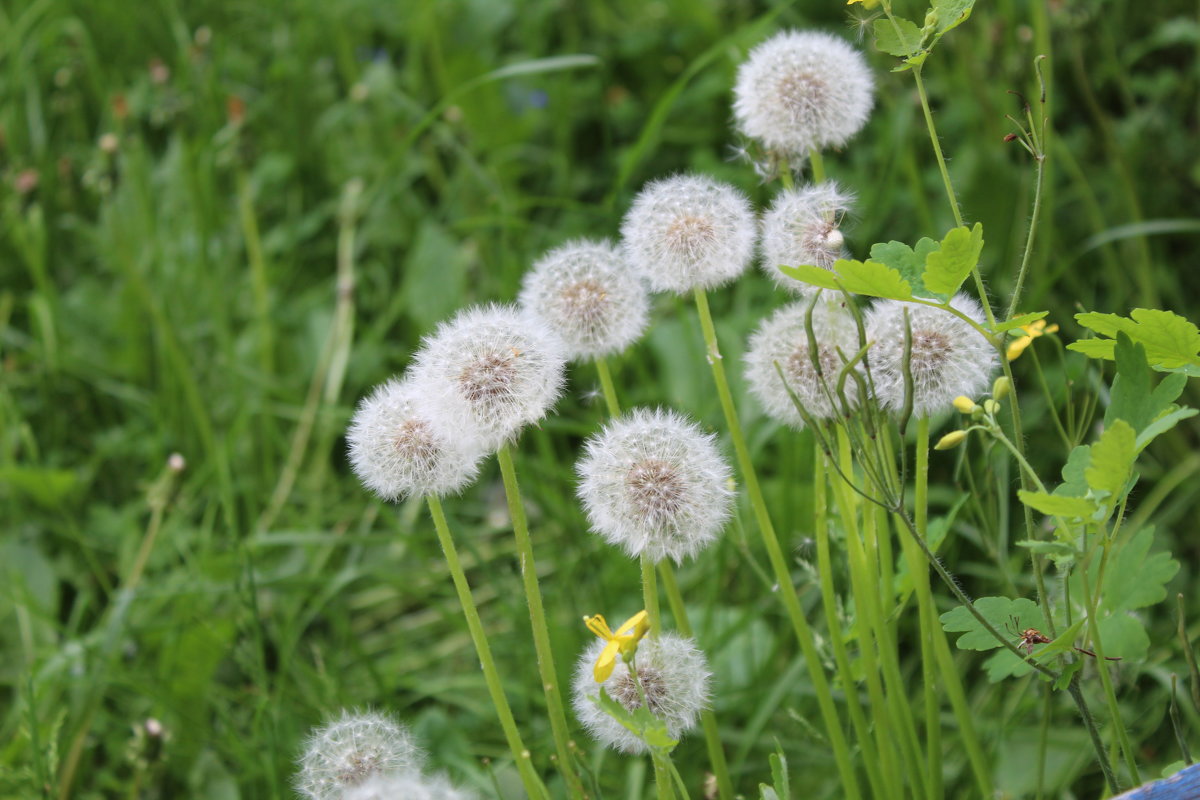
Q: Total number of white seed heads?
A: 12